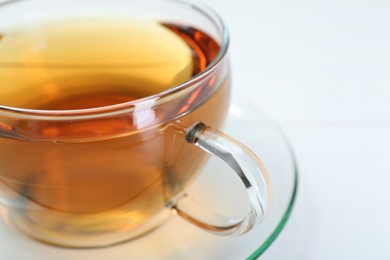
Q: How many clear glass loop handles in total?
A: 1